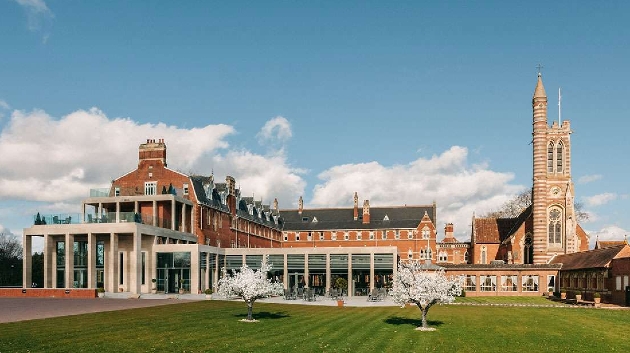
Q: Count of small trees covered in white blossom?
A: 2